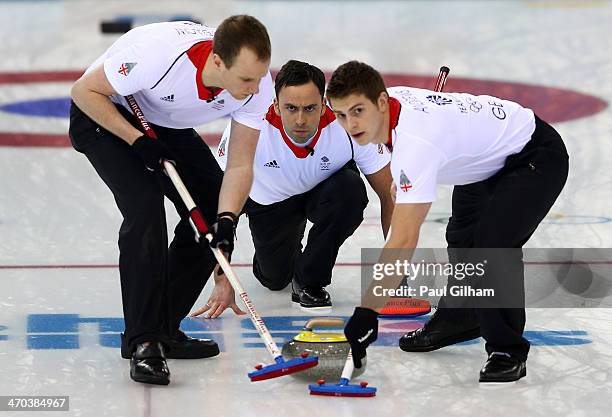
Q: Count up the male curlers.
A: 3